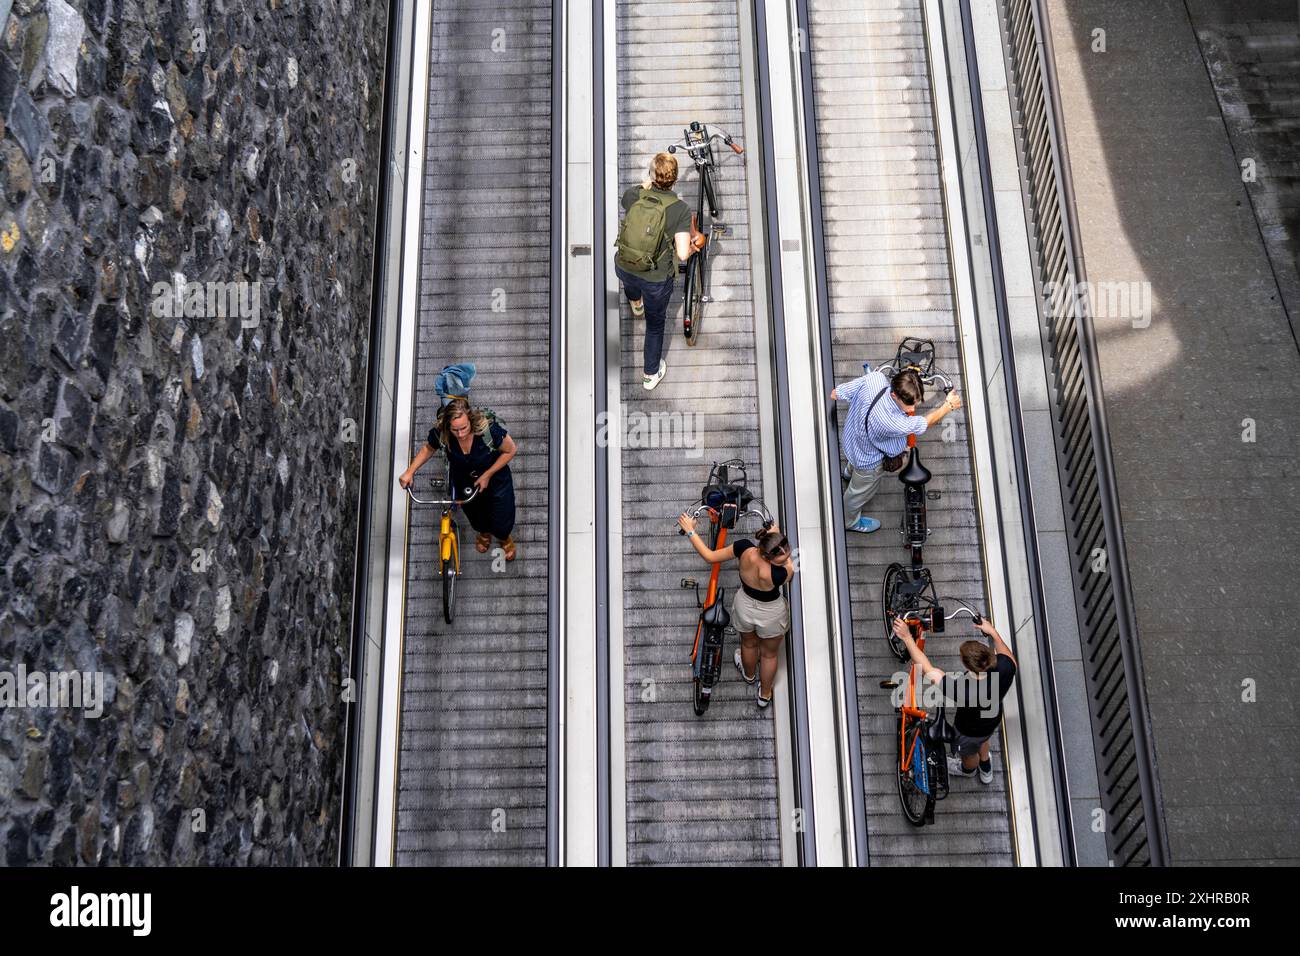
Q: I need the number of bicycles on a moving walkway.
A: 5